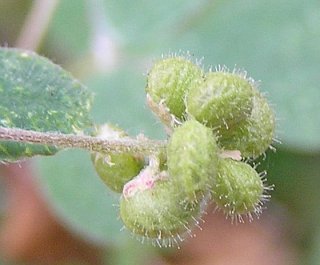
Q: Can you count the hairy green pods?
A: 7